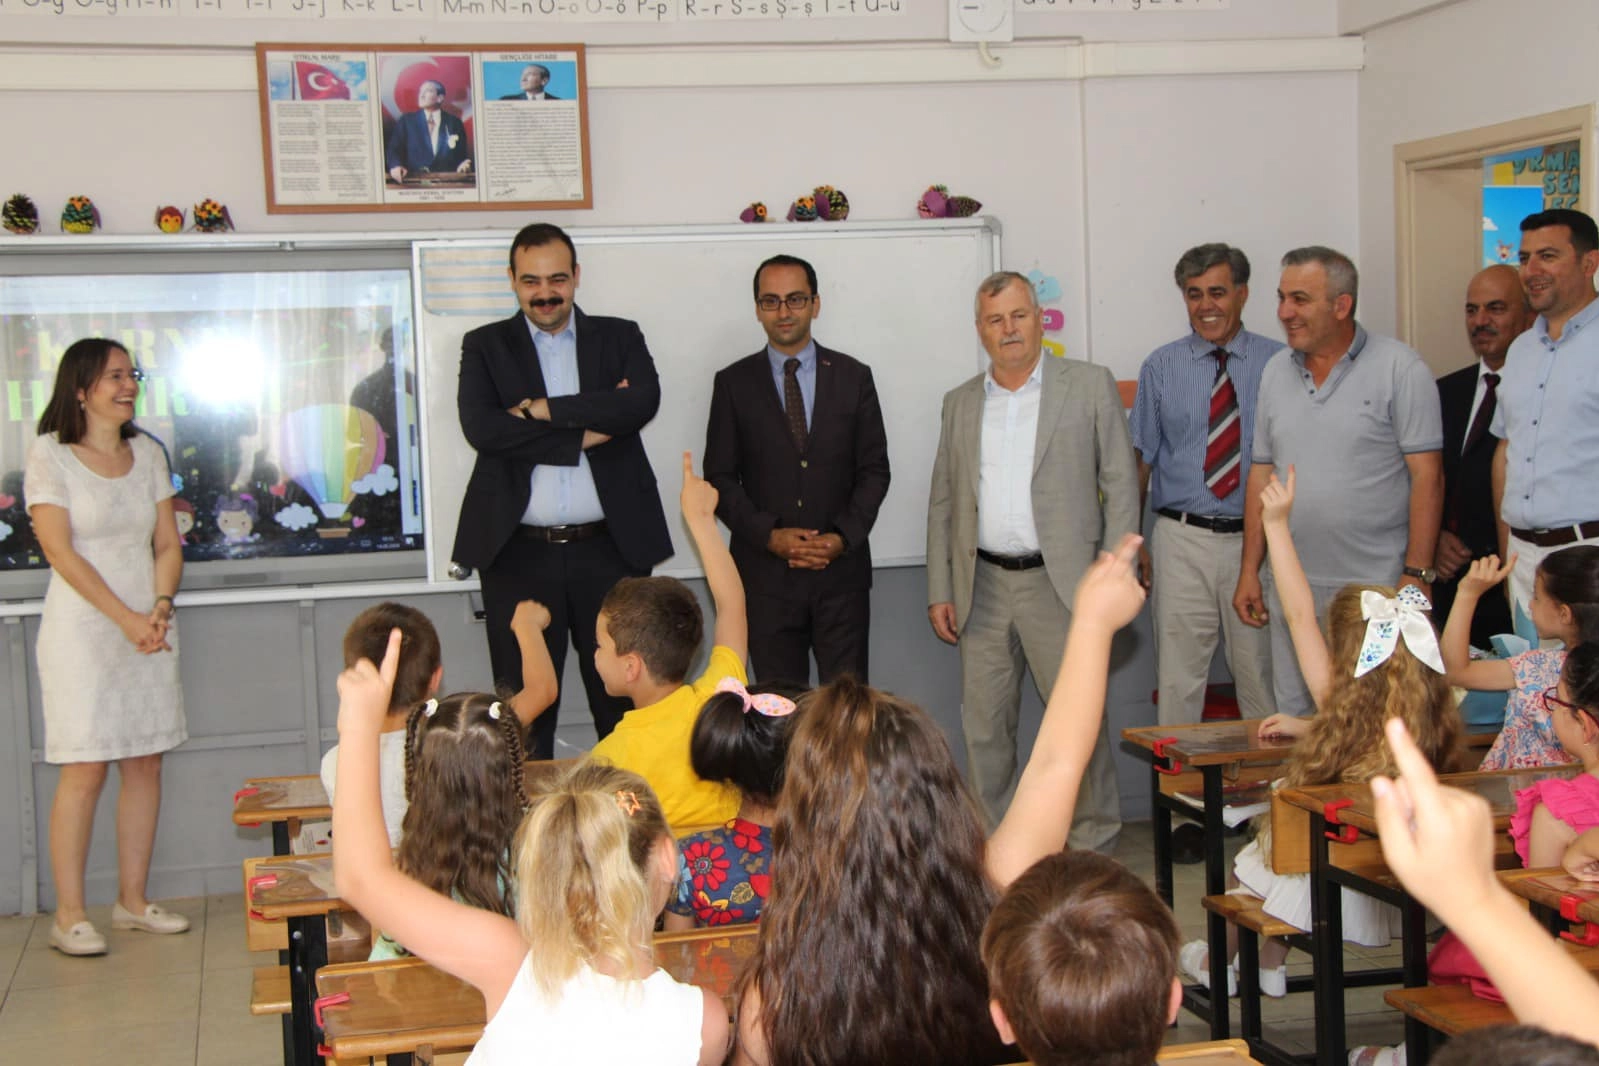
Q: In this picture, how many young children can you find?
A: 11